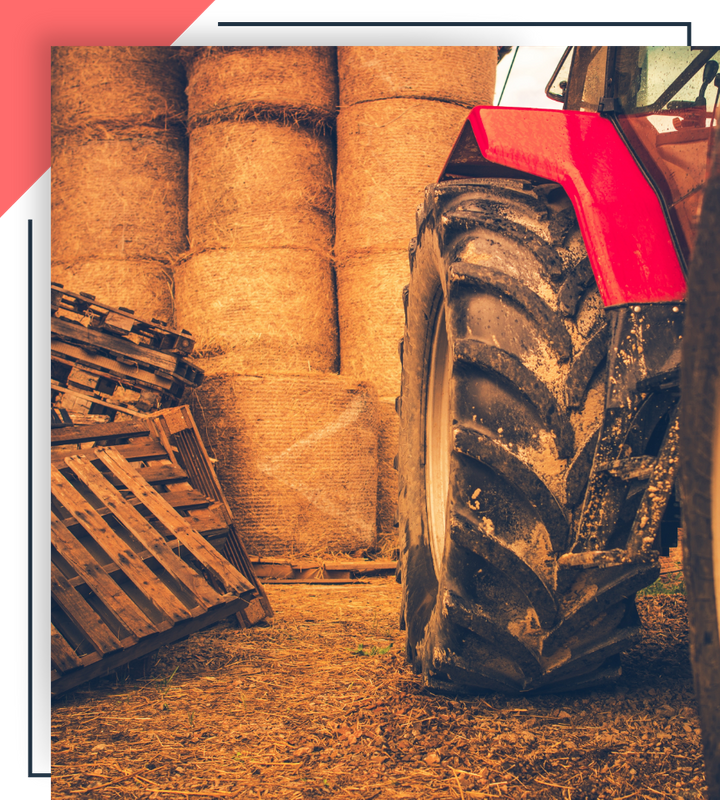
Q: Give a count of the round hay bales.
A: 11